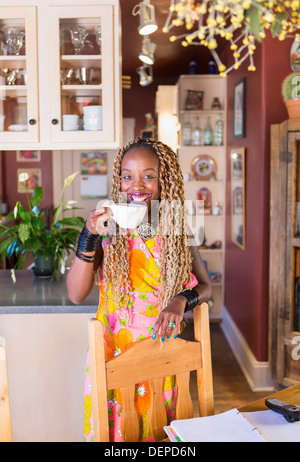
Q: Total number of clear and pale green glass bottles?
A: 4